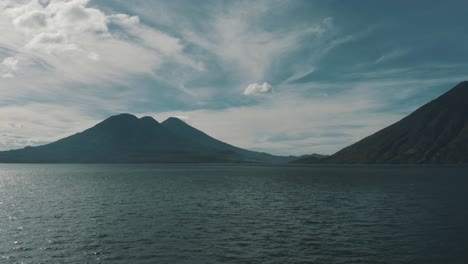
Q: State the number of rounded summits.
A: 3